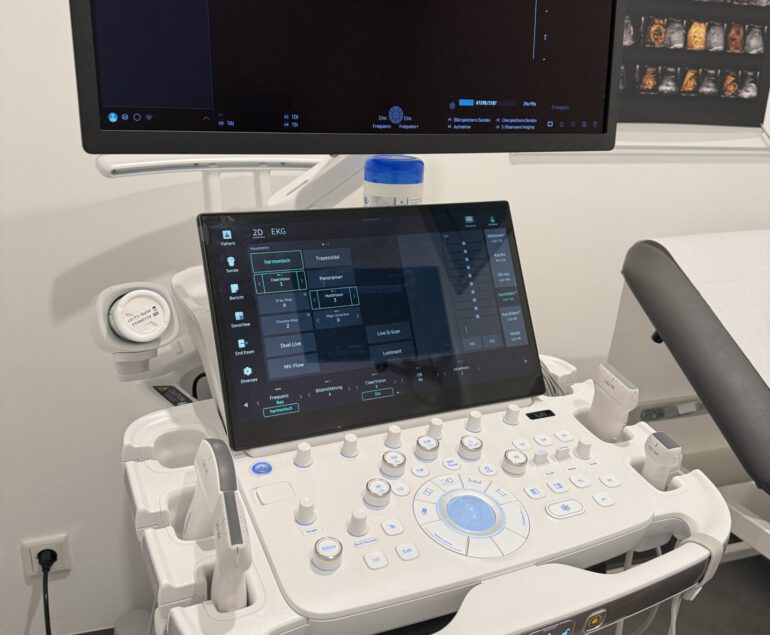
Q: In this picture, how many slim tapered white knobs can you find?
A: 9